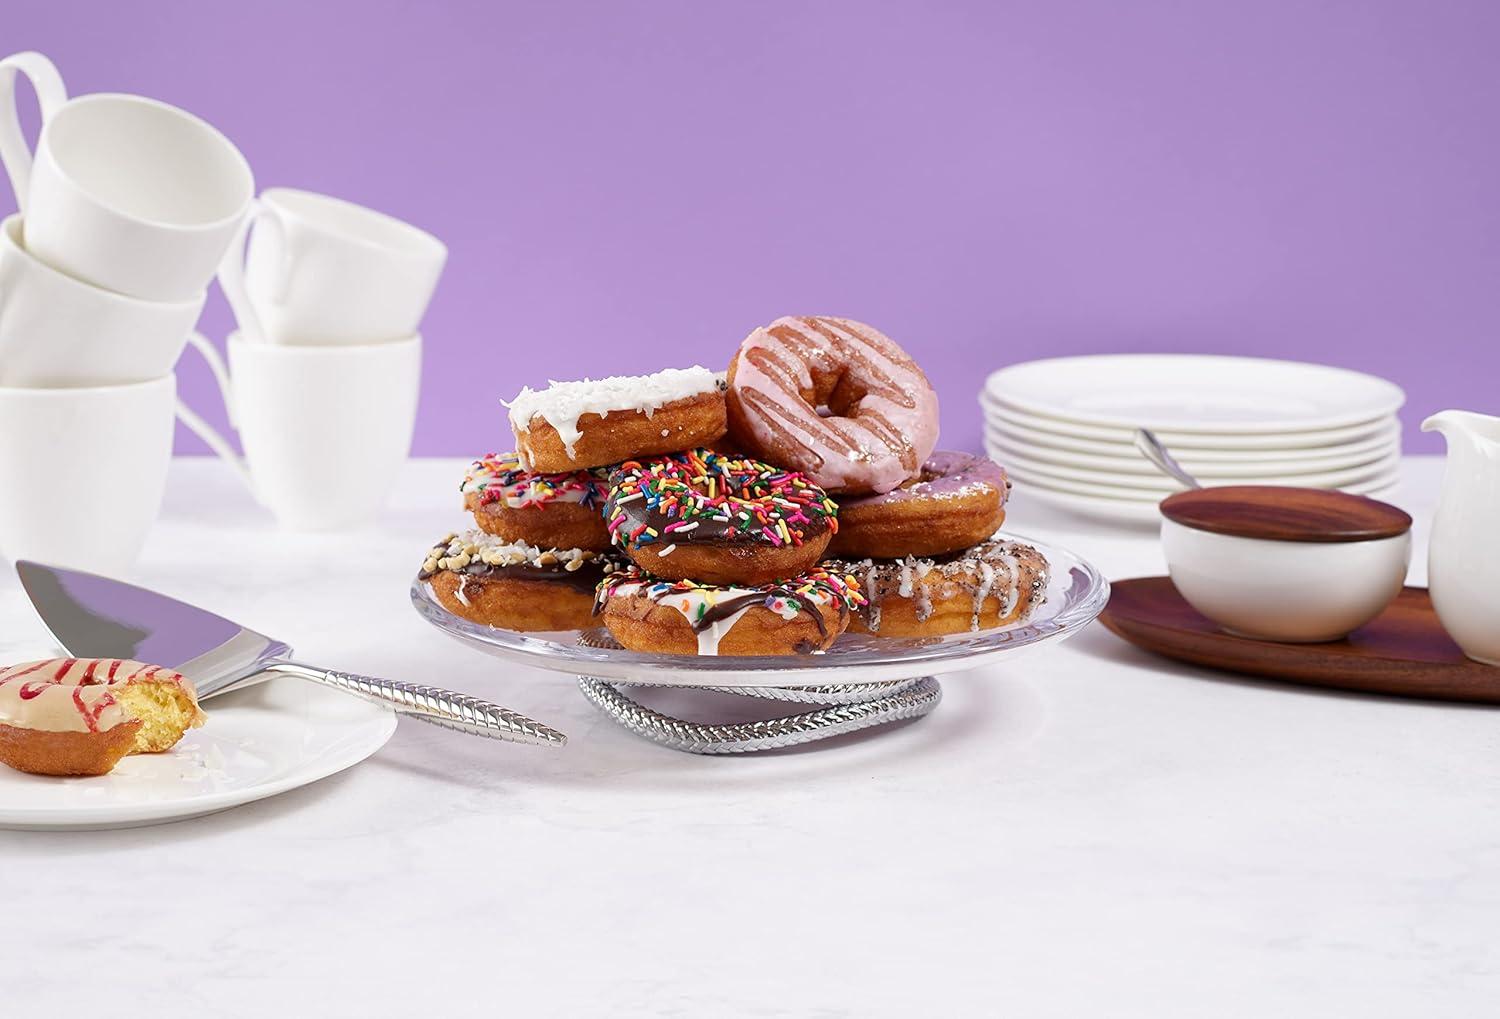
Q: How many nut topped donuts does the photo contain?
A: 1